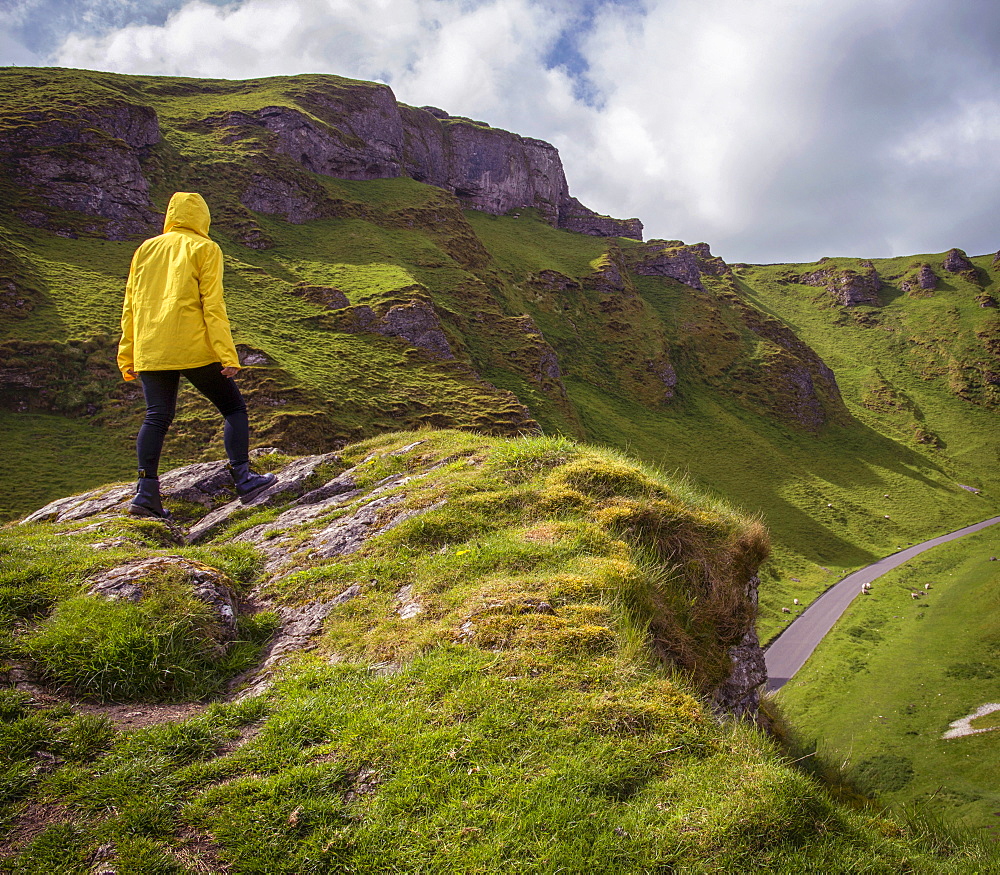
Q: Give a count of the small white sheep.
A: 11